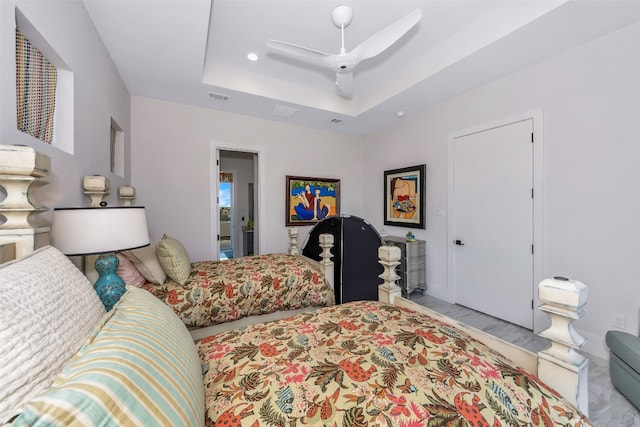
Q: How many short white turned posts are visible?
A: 7